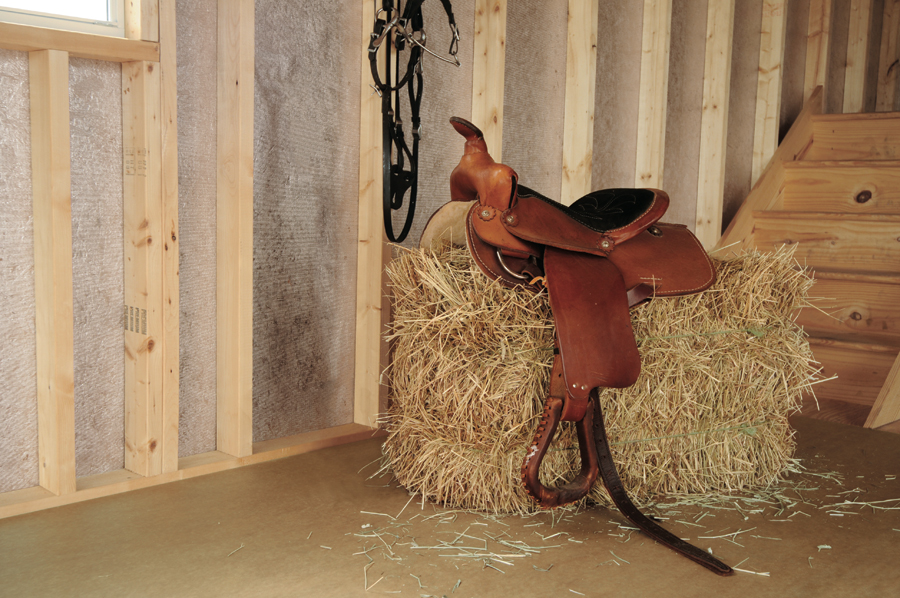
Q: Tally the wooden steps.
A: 5